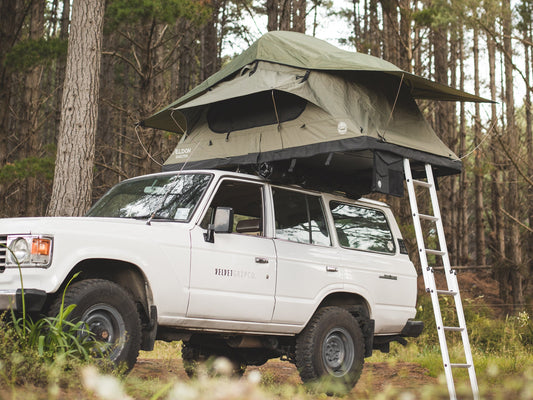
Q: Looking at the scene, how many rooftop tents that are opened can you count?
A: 1